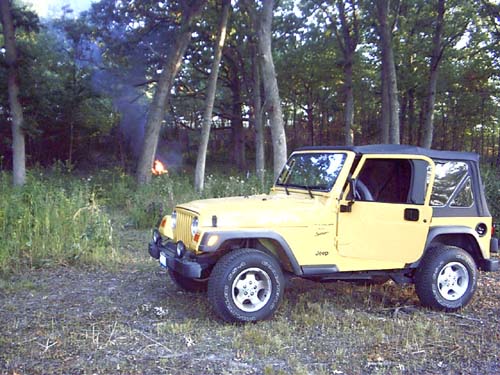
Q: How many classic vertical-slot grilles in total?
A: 1